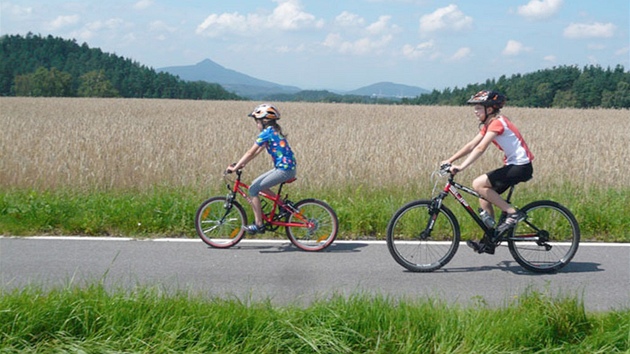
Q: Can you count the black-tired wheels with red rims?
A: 2